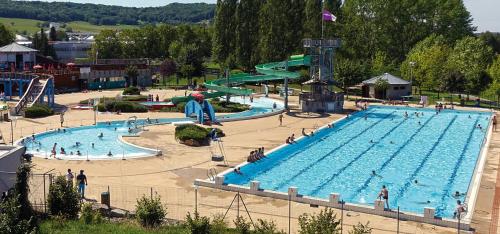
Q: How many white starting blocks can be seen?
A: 6